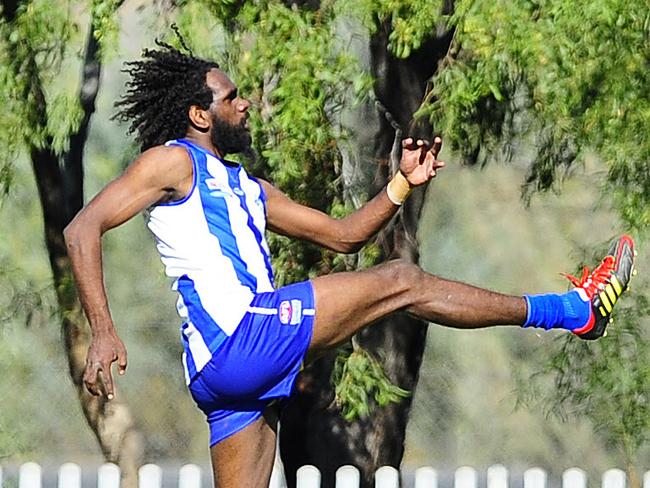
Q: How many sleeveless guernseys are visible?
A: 1